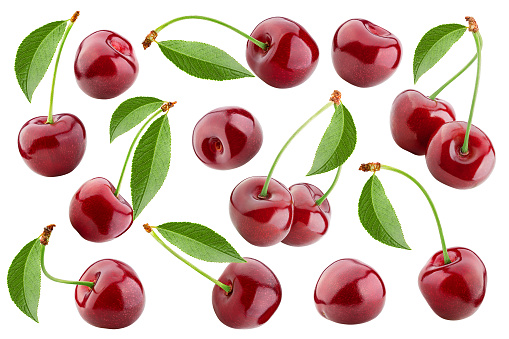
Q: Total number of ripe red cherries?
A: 14